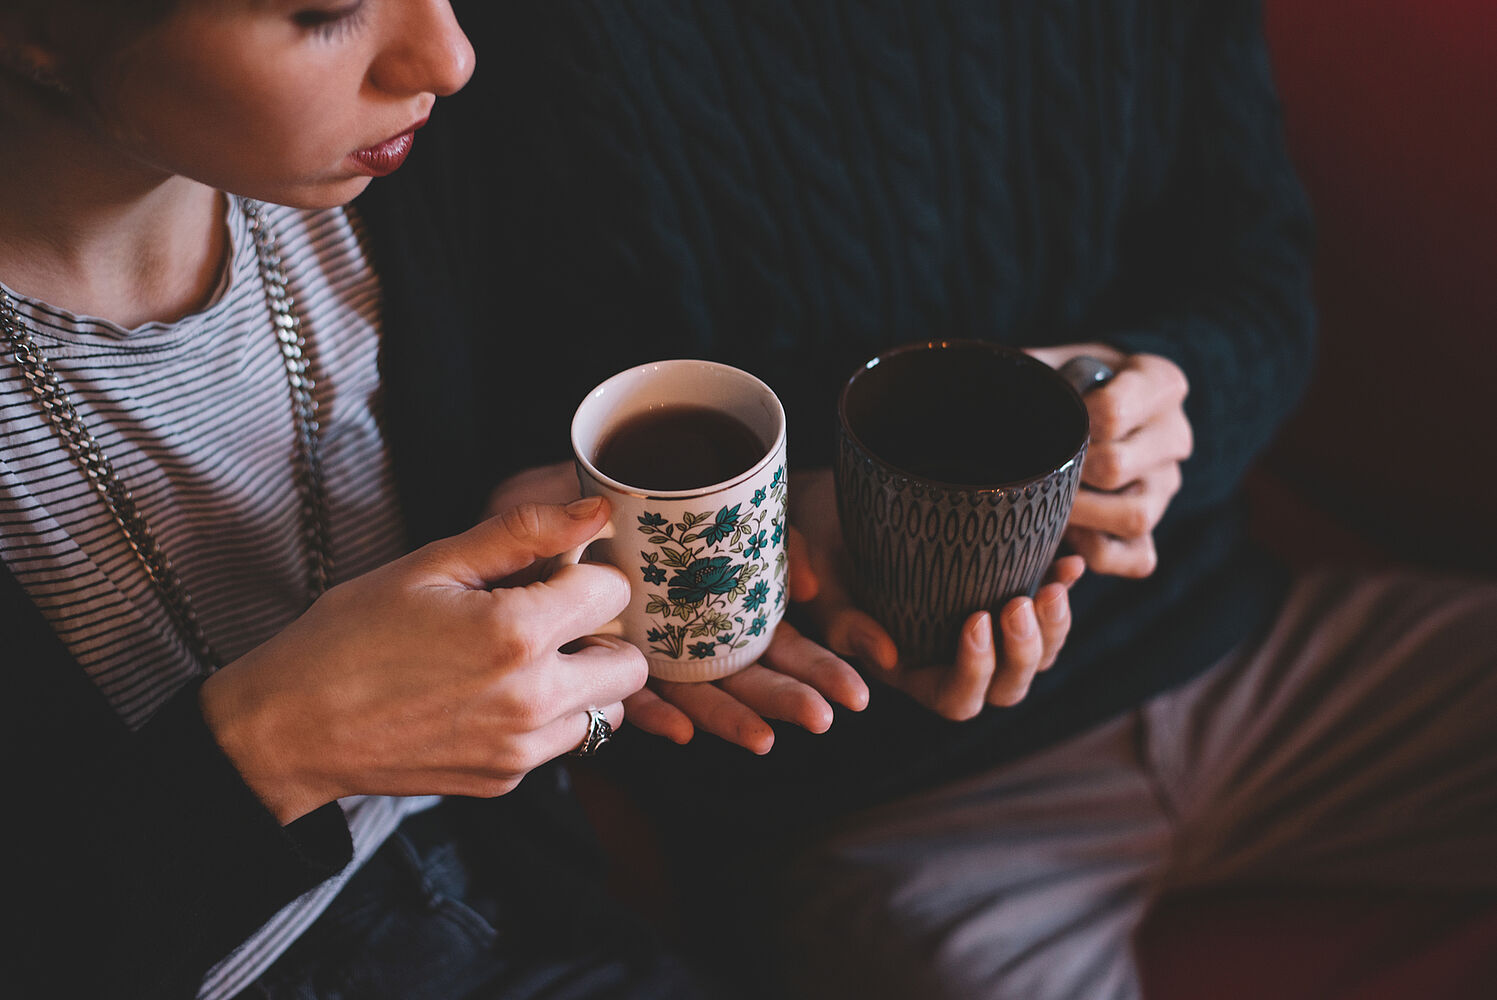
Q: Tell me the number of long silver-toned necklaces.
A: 1